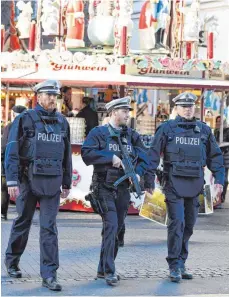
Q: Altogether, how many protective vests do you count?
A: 3